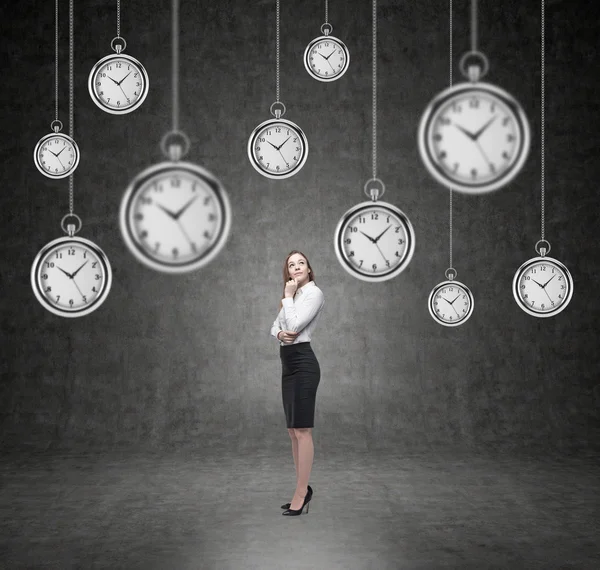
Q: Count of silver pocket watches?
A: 10